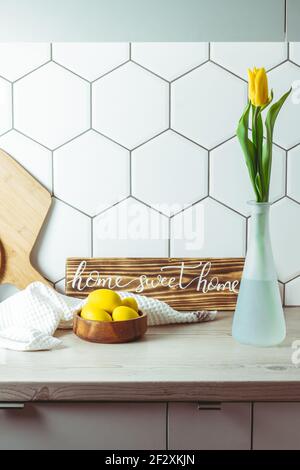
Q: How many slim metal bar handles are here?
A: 2